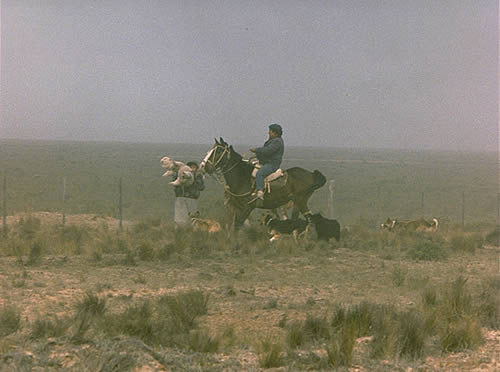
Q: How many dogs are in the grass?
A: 4